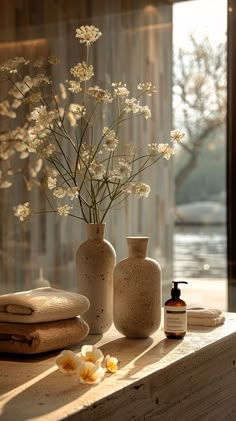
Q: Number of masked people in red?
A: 0